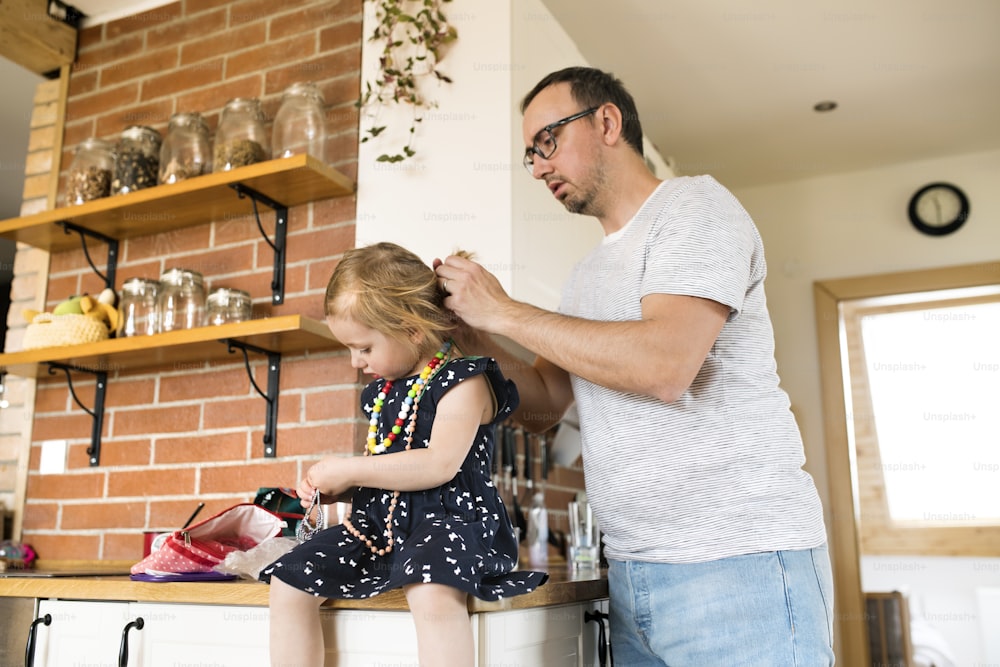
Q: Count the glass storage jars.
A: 8